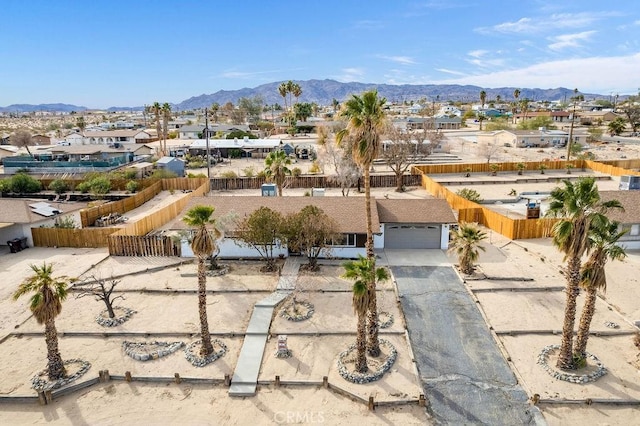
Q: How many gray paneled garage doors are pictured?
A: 1